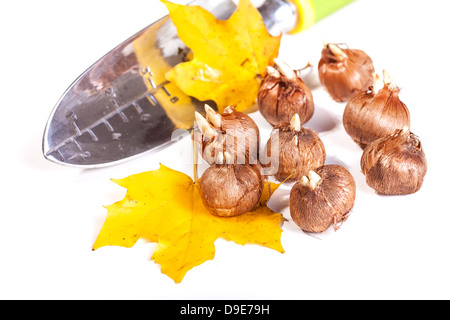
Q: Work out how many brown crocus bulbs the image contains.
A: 8